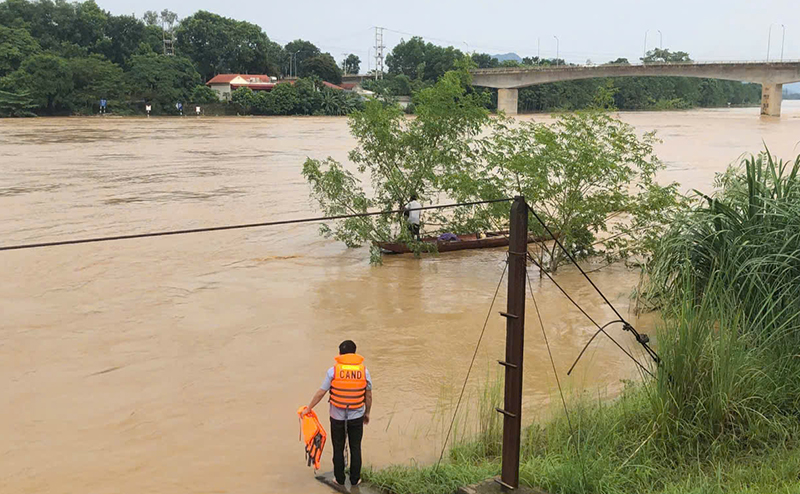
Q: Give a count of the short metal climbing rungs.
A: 4